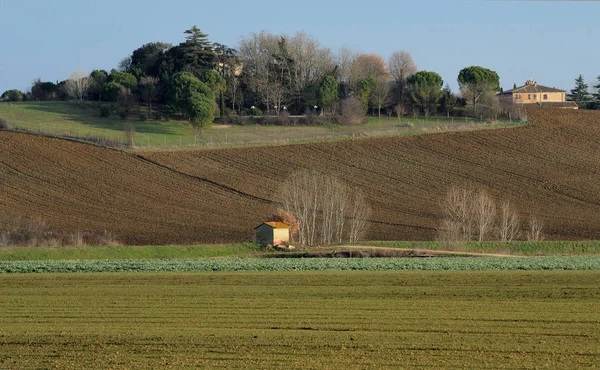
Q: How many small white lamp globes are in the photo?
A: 4